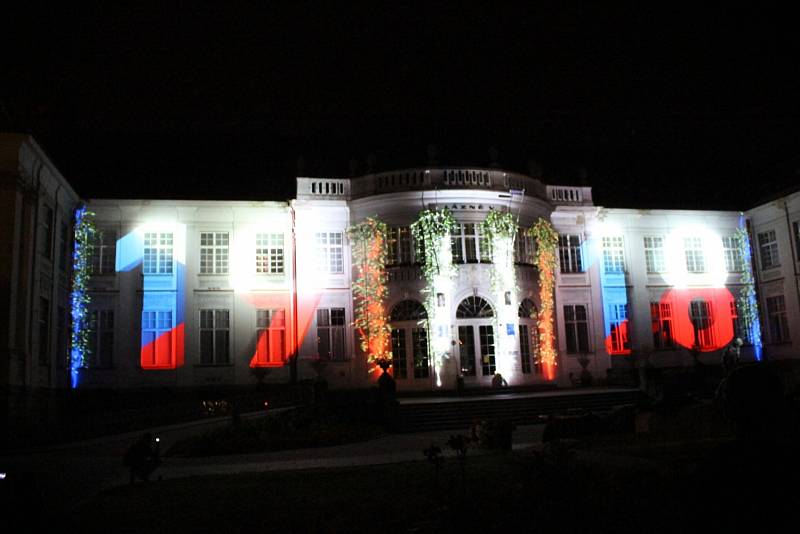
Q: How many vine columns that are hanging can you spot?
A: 6